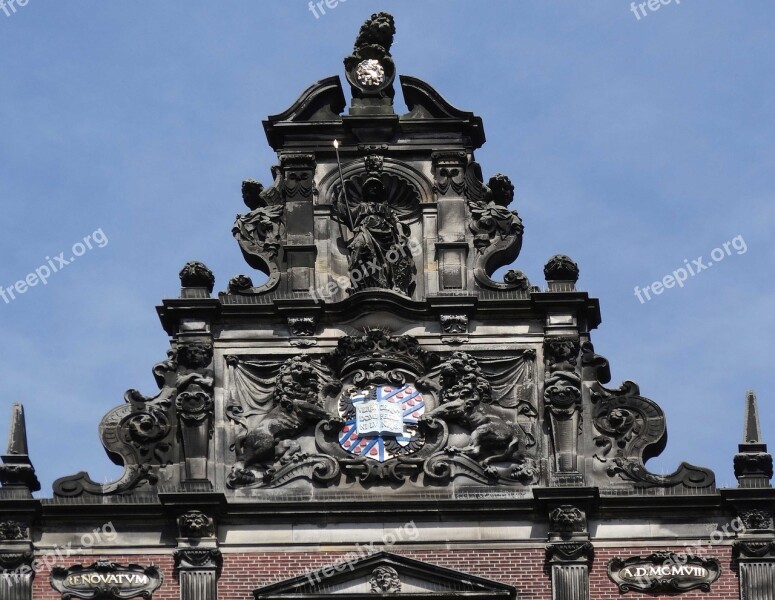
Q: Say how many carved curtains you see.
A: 2